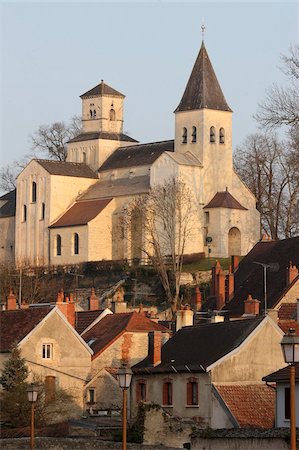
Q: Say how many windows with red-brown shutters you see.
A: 3